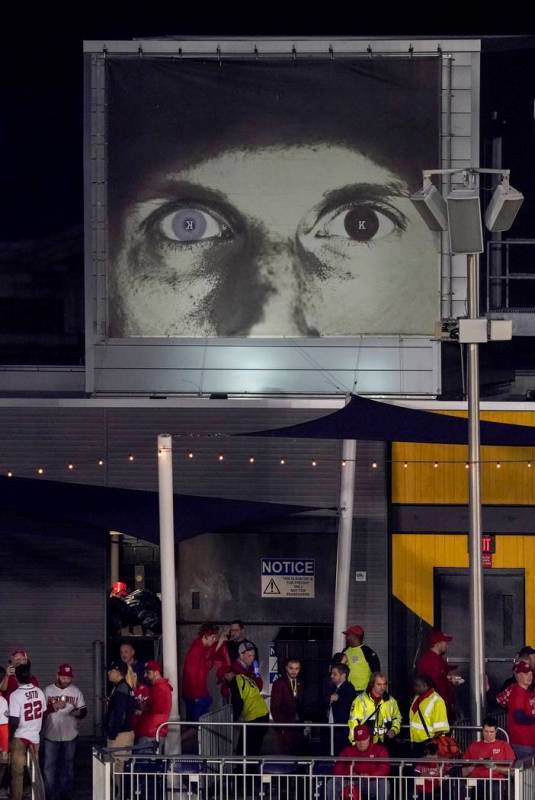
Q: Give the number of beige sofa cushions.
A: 0